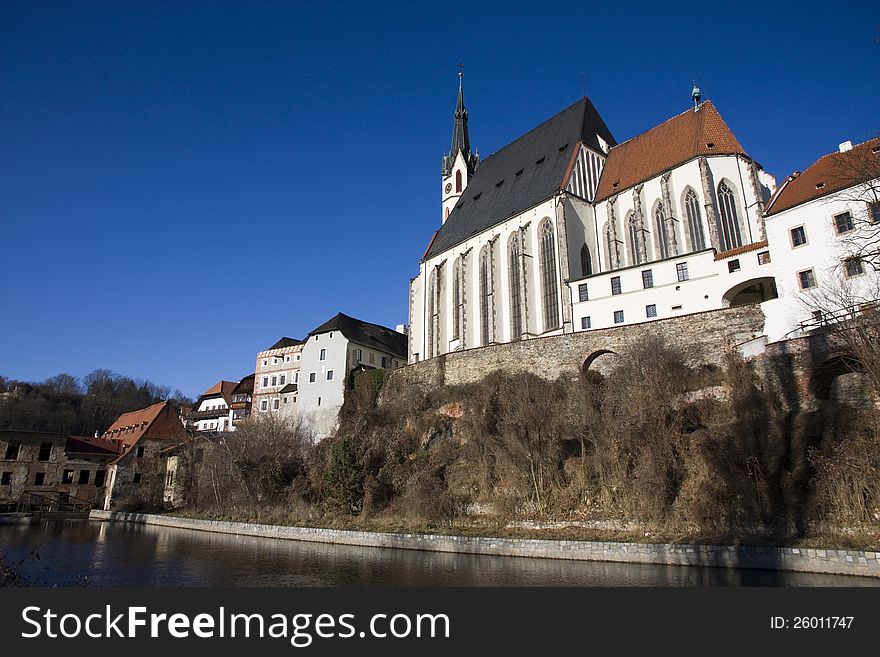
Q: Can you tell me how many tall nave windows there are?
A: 5